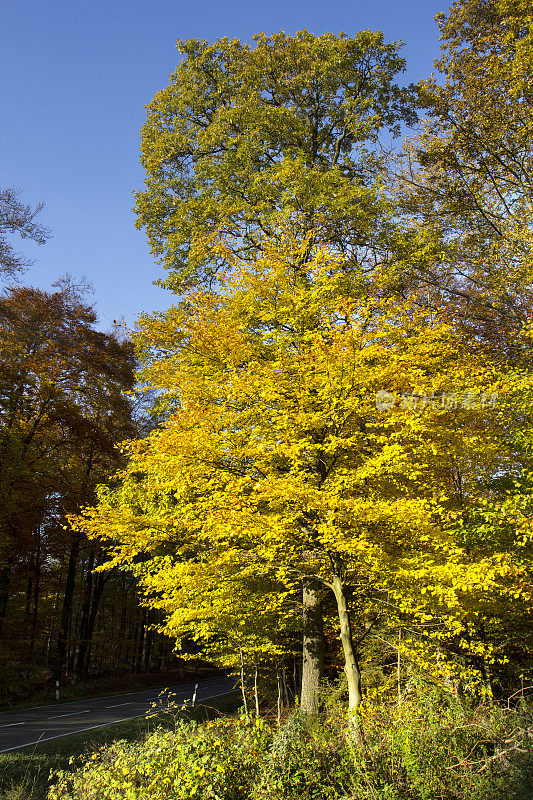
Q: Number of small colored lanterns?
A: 0